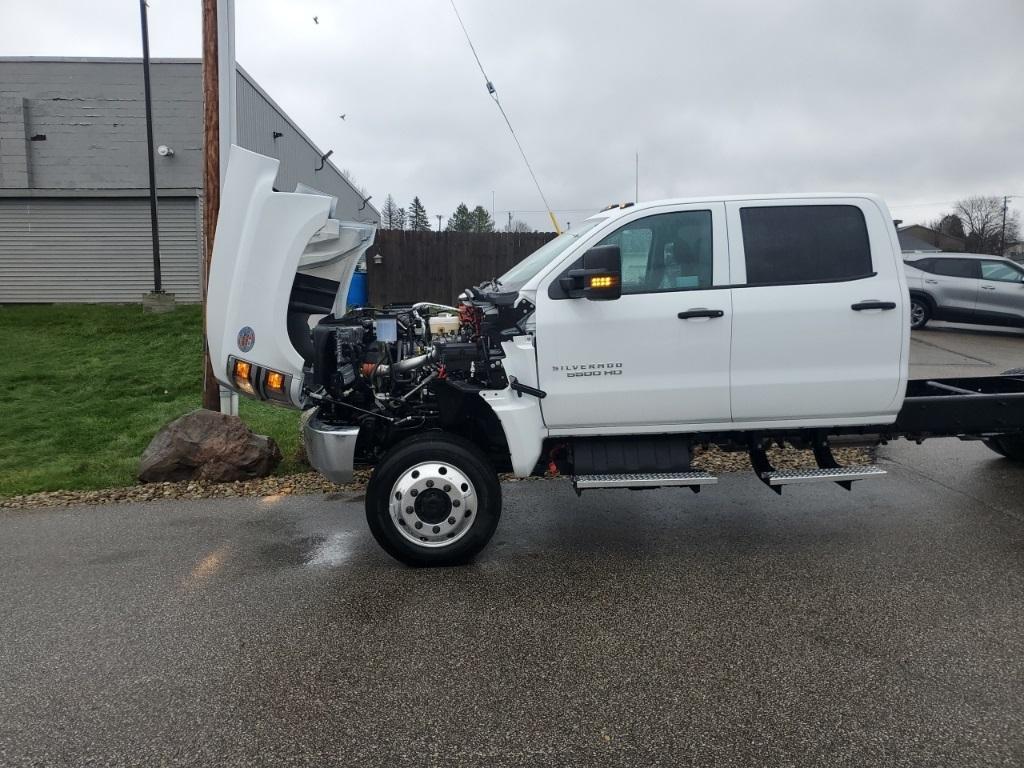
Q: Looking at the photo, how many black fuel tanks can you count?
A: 1